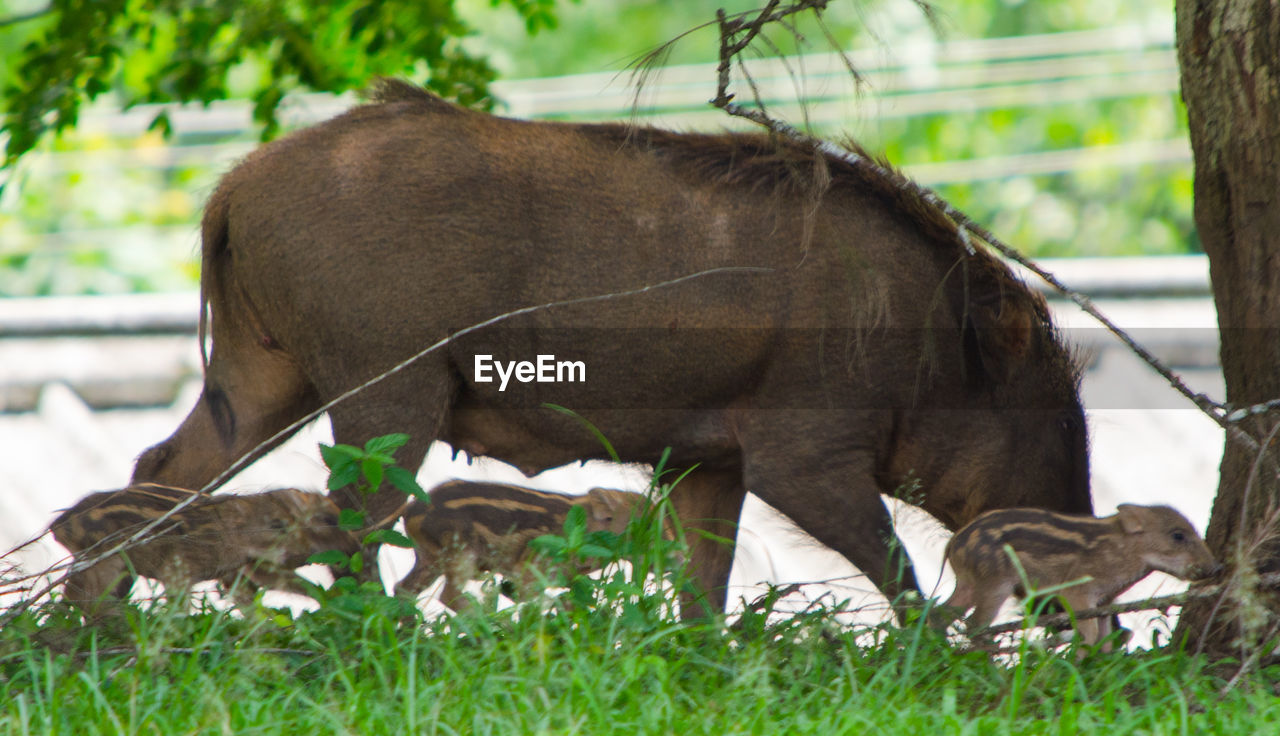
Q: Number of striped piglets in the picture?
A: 3